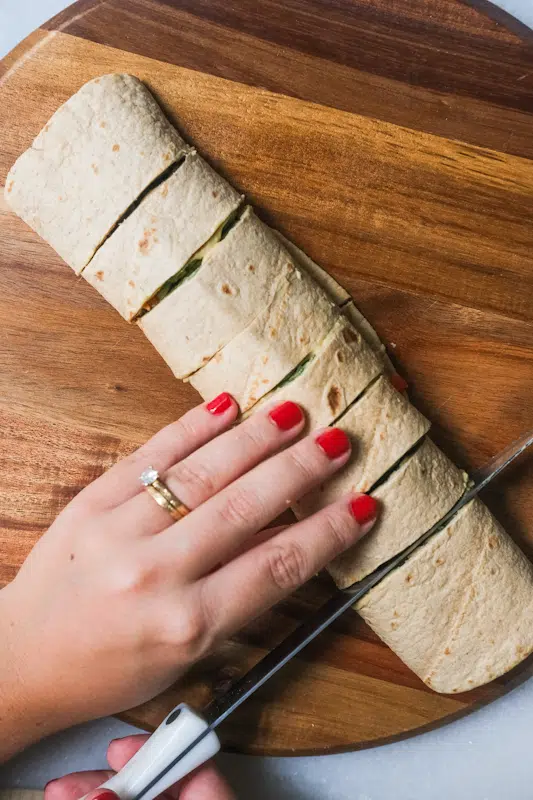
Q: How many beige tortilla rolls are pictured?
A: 8